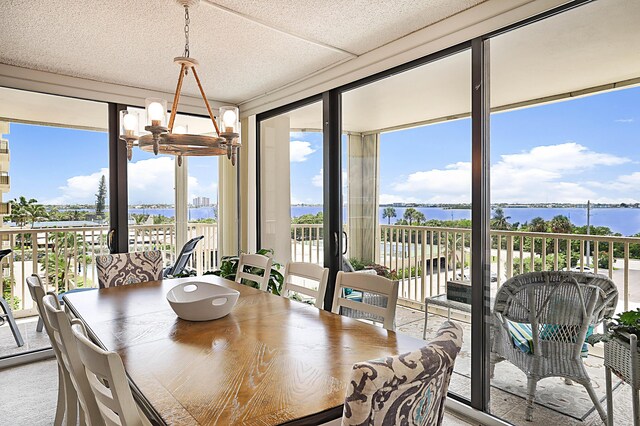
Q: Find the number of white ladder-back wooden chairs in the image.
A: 6